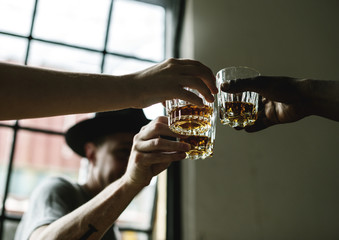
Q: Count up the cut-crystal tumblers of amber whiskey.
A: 3